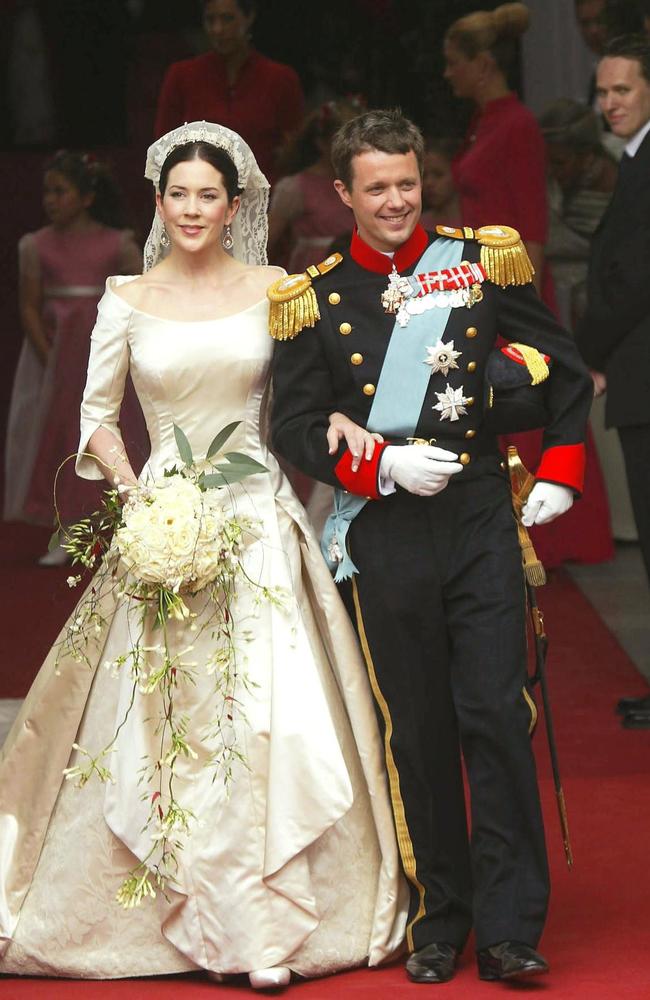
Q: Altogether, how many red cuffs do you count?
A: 2